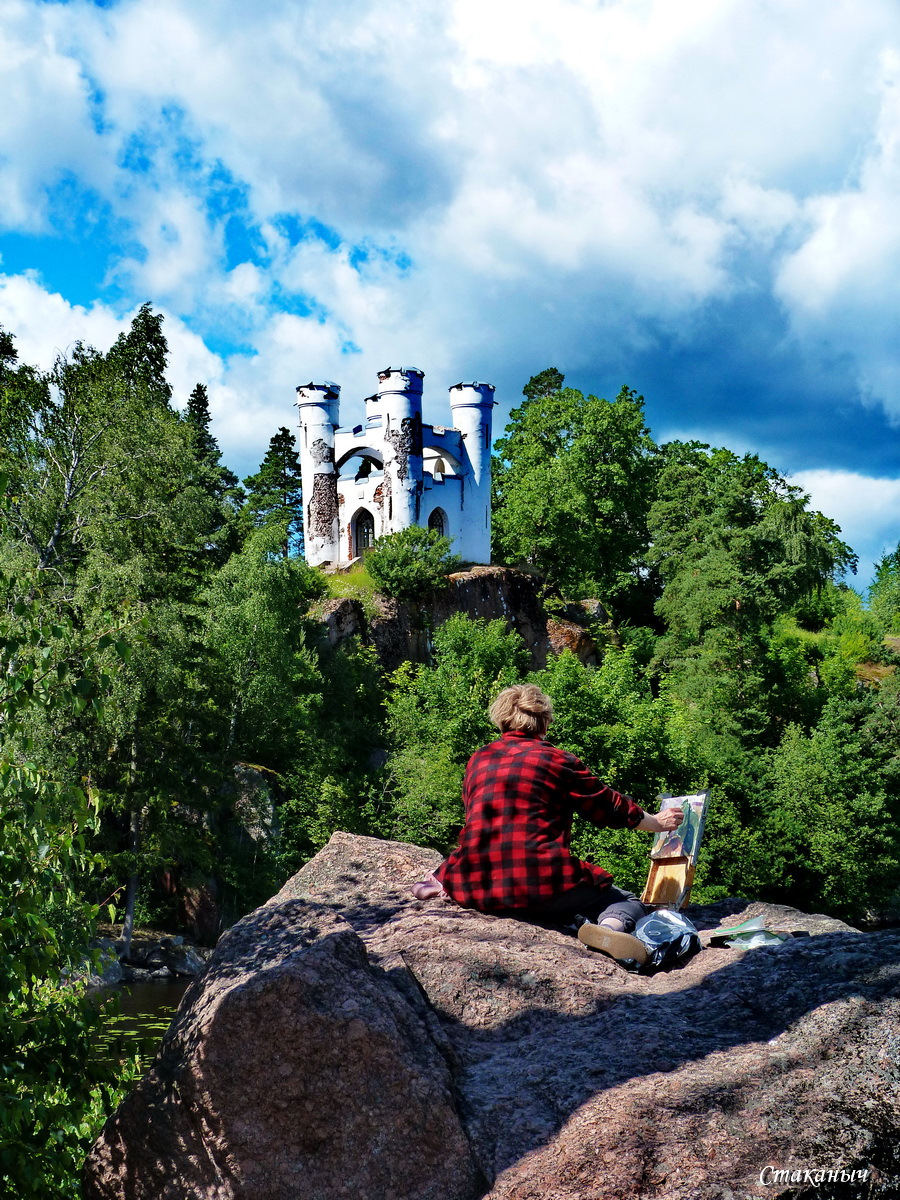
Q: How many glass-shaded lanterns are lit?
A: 0